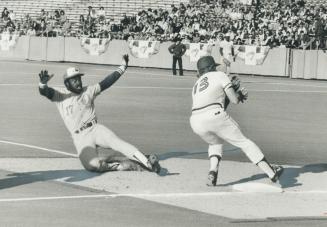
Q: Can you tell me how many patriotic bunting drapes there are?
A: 5